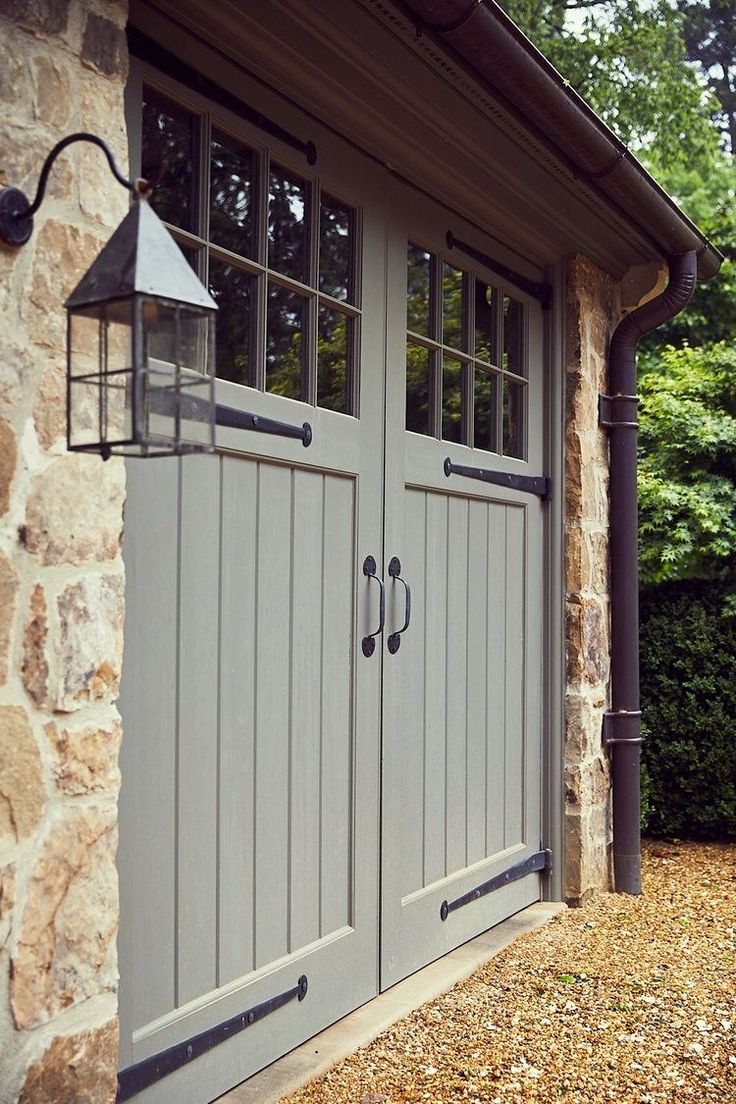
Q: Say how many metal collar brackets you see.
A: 2